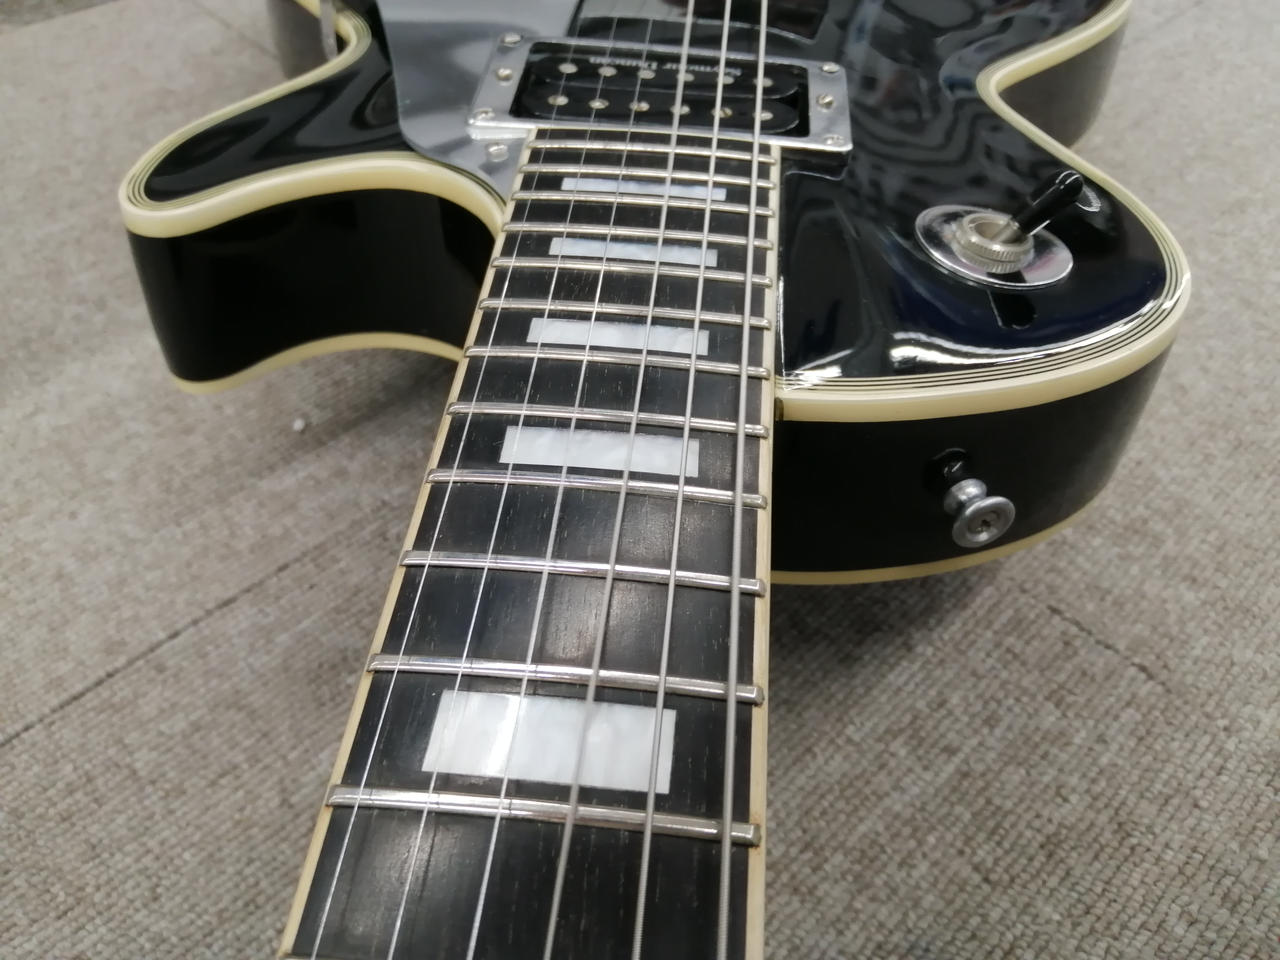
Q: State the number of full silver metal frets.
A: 12